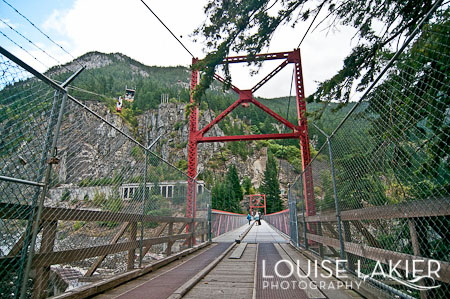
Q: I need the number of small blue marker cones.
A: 0